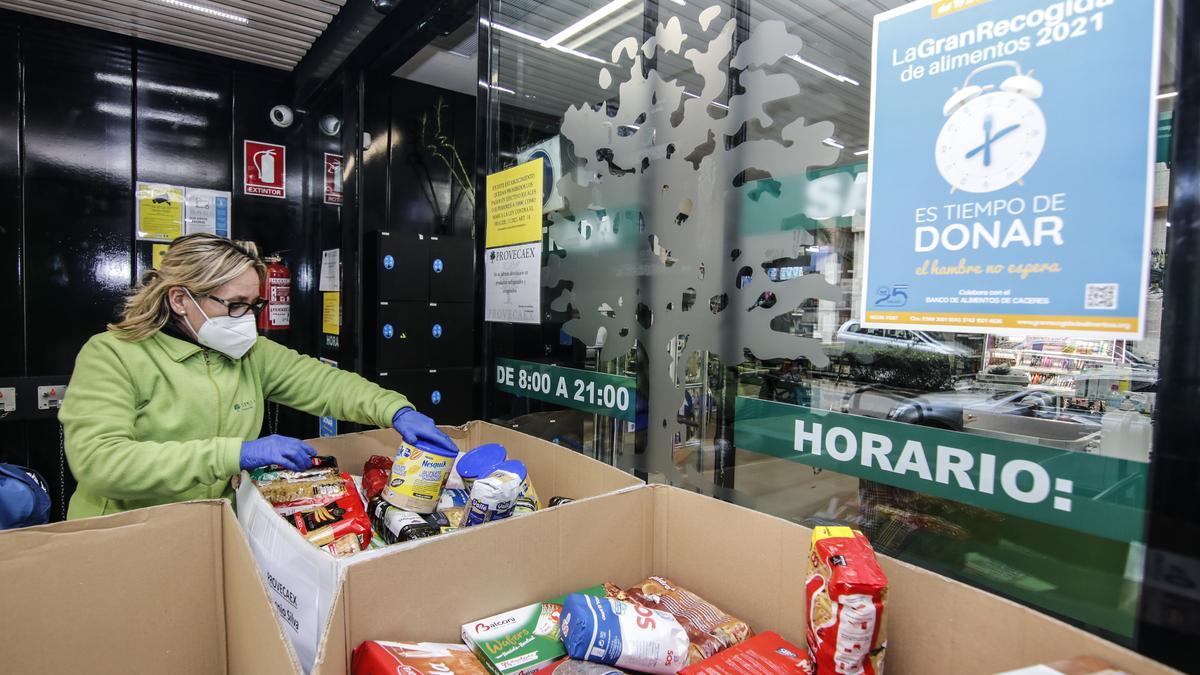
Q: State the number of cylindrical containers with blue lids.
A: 3